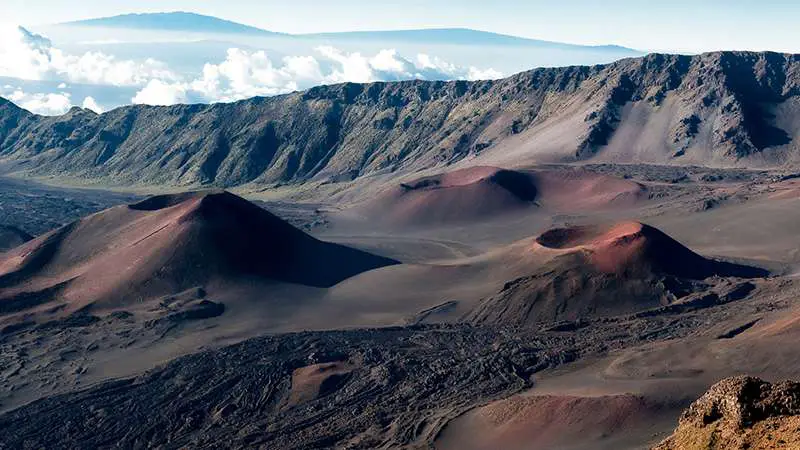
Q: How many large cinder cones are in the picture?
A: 3